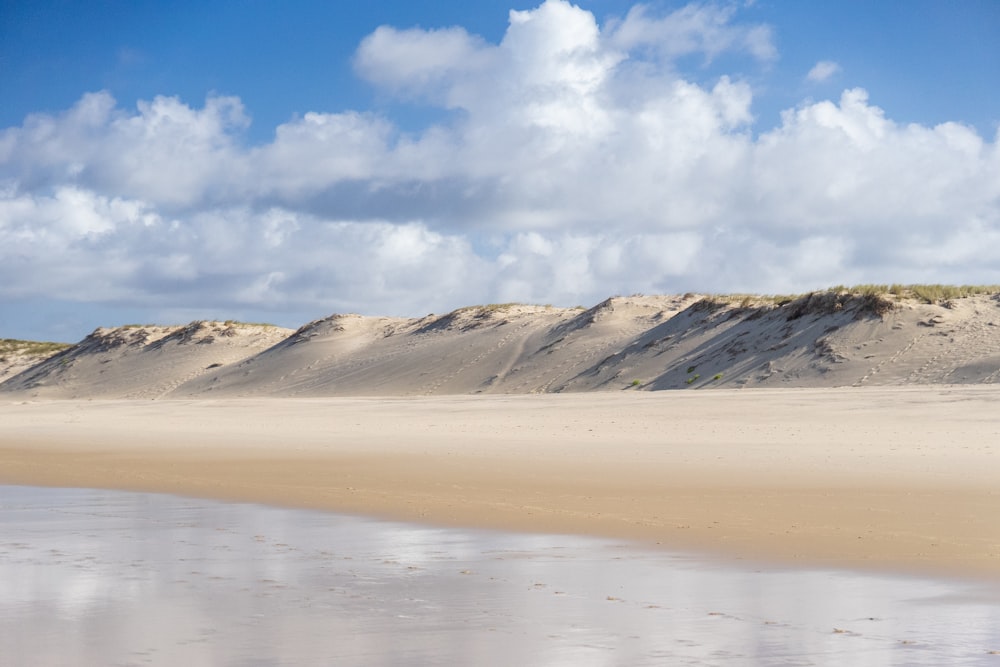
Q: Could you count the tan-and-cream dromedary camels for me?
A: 0